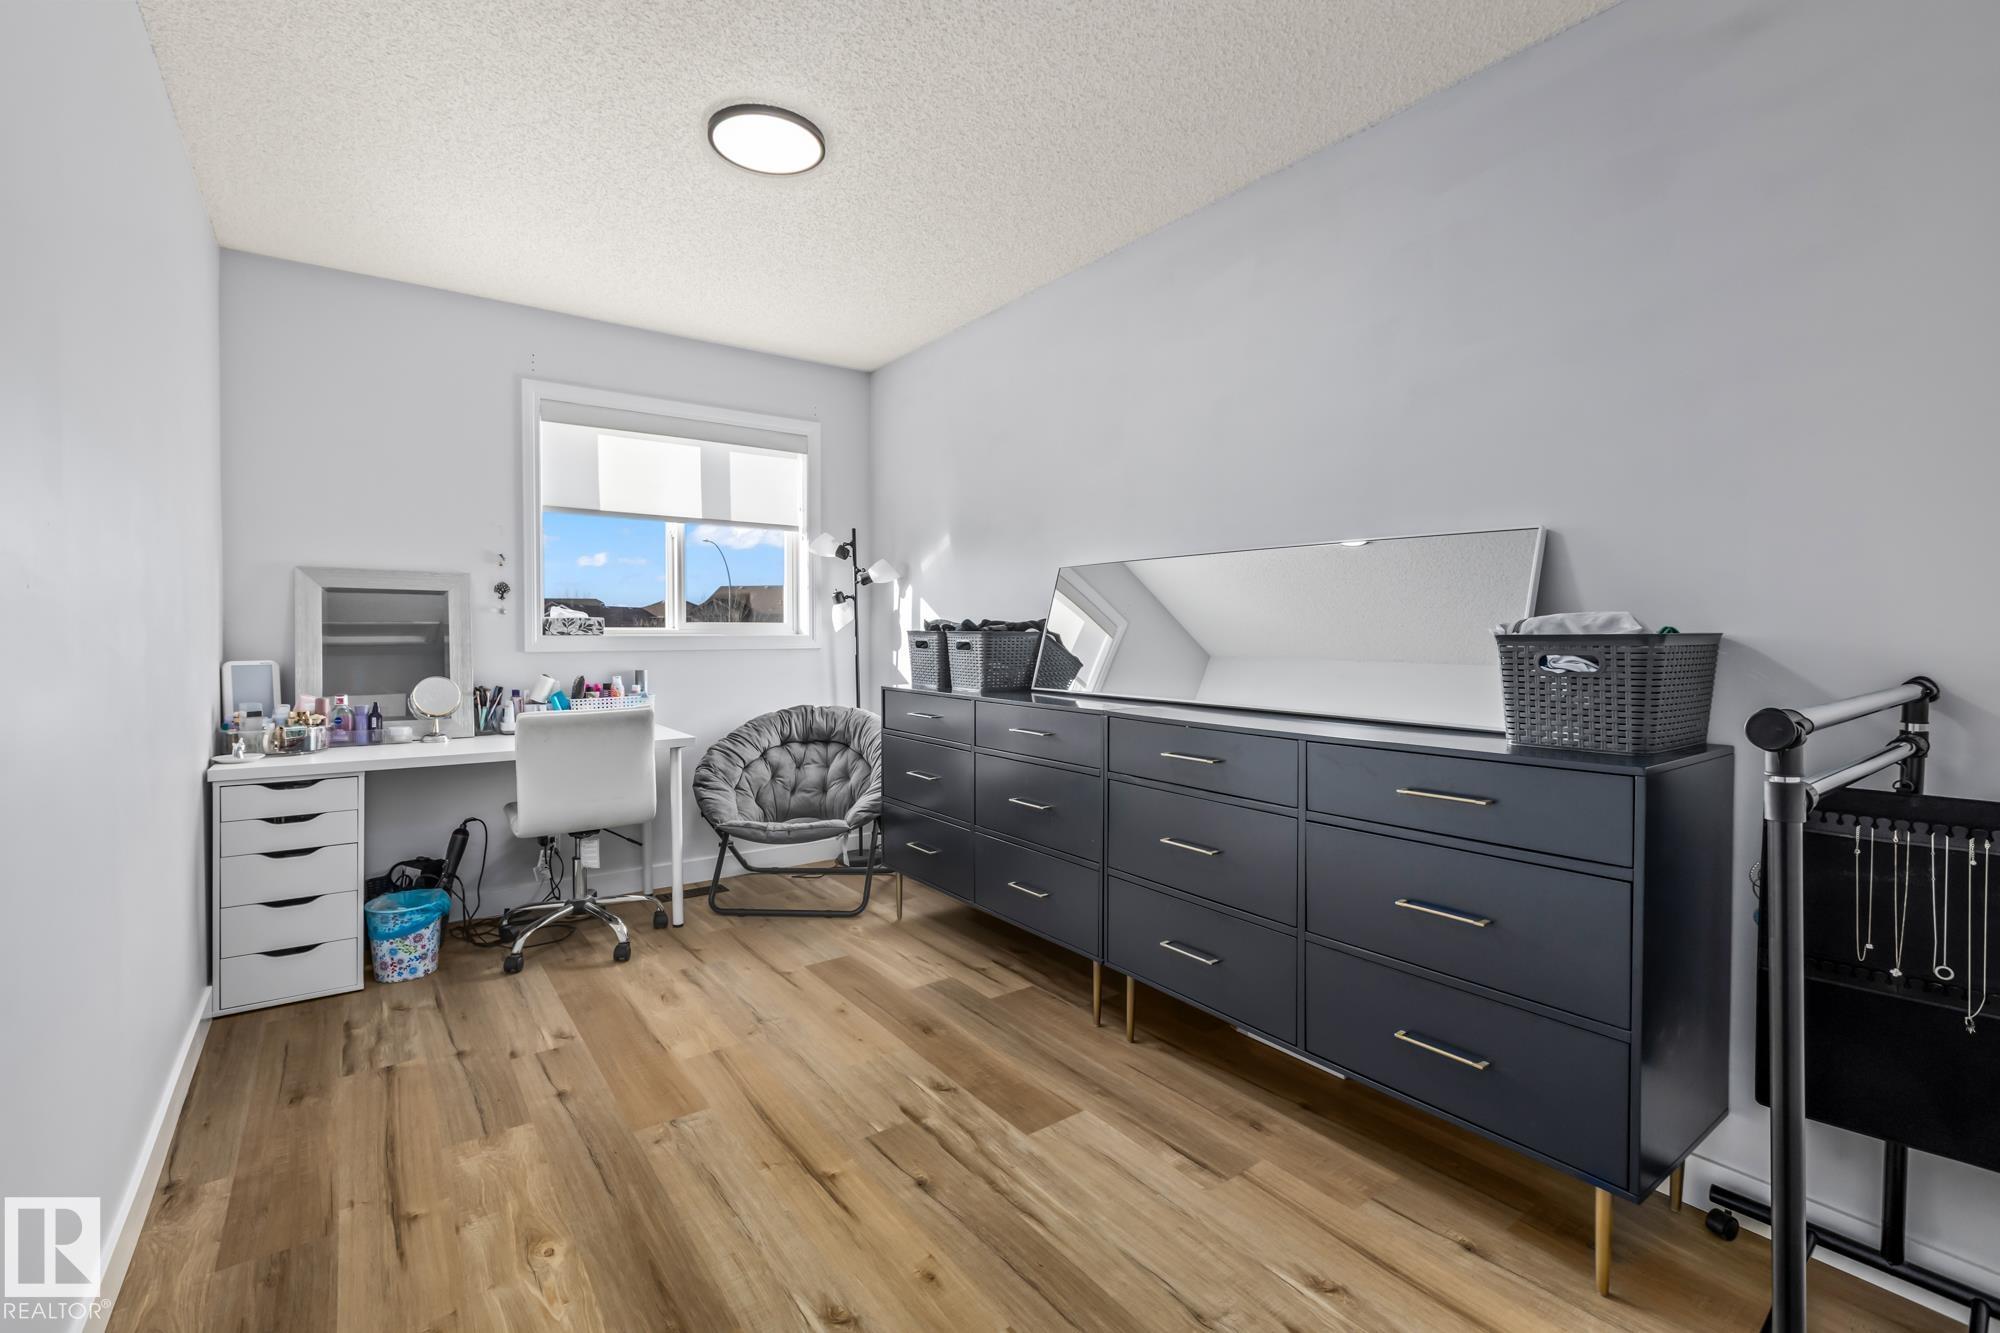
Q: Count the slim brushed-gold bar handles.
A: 12